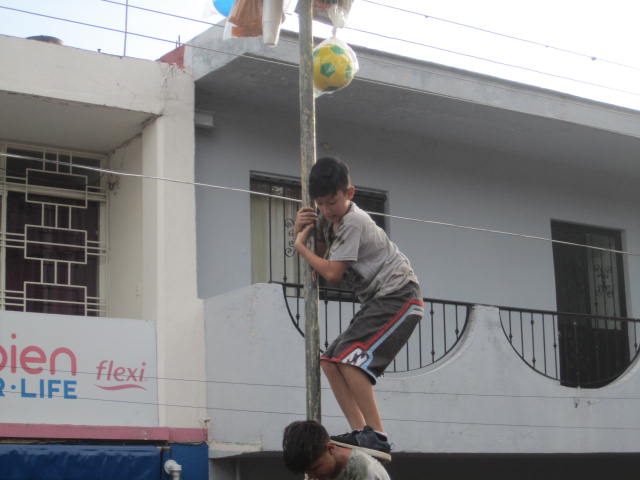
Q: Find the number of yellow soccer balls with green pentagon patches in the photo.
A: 1